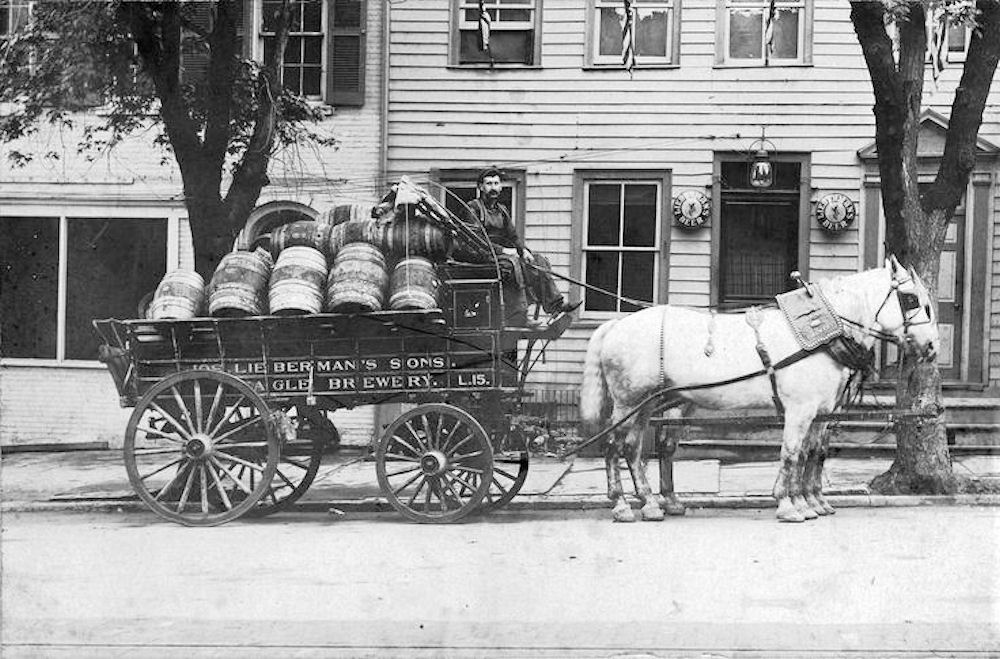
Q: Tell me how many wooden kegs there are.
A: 9